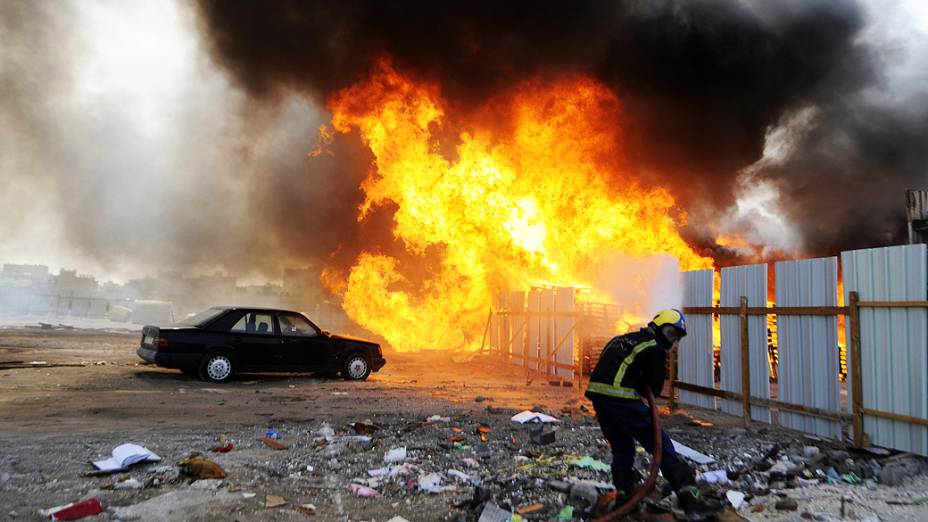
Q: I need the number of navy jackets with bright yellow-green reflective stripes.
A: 1